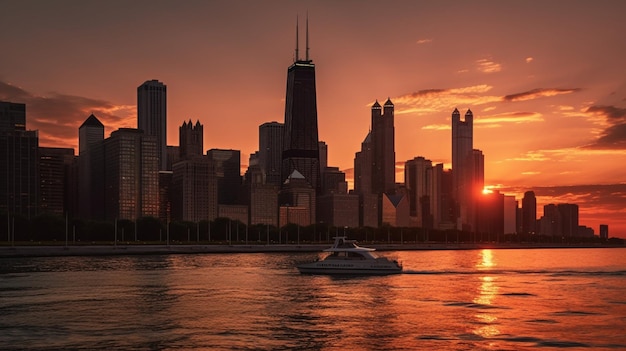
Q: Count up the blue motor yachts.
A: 0